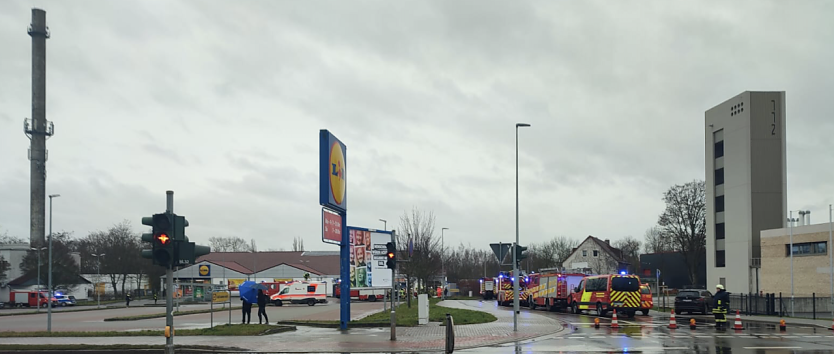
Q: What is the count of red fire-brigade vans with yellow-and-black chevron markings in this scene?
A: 1